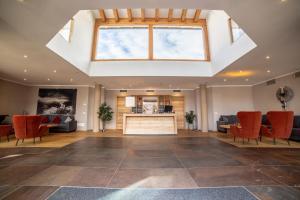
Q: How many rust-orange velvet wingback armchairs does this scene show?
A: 4